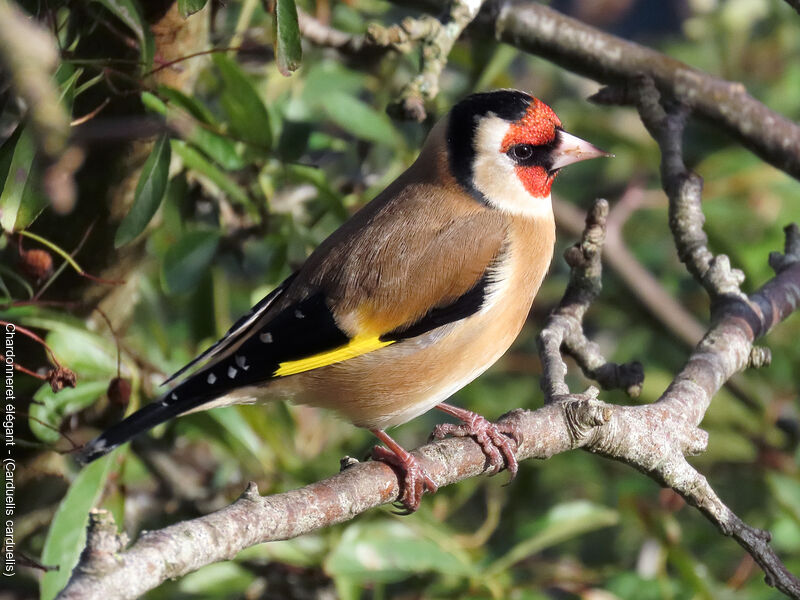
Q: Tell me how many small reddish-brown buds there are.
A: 3